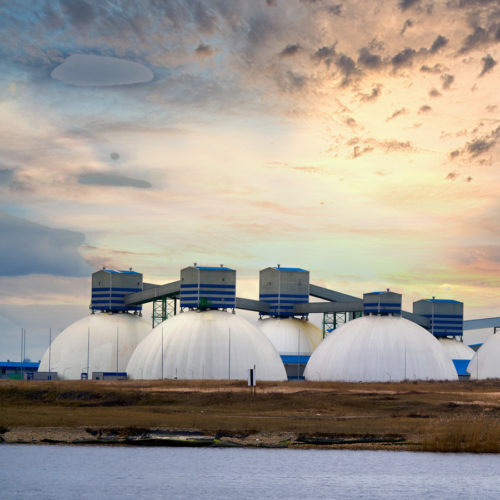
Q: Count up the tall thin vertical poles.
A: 10